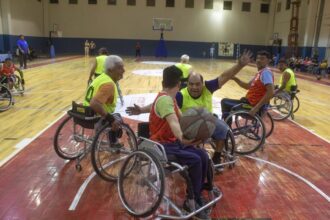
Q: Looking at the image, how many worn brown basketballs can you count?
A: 1